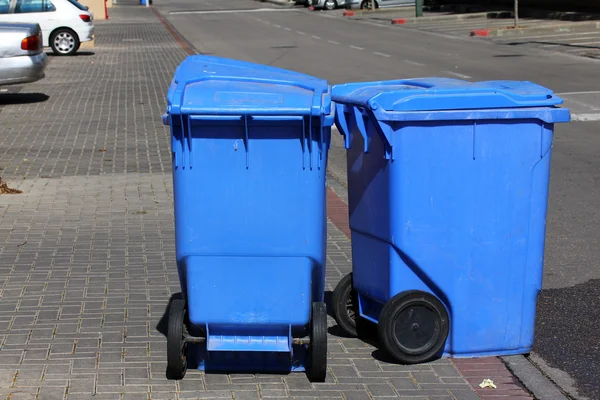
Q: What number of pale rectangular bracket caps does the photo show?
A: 0